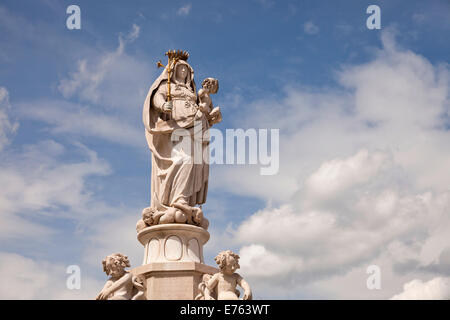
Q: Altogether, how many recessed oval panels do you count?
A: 3